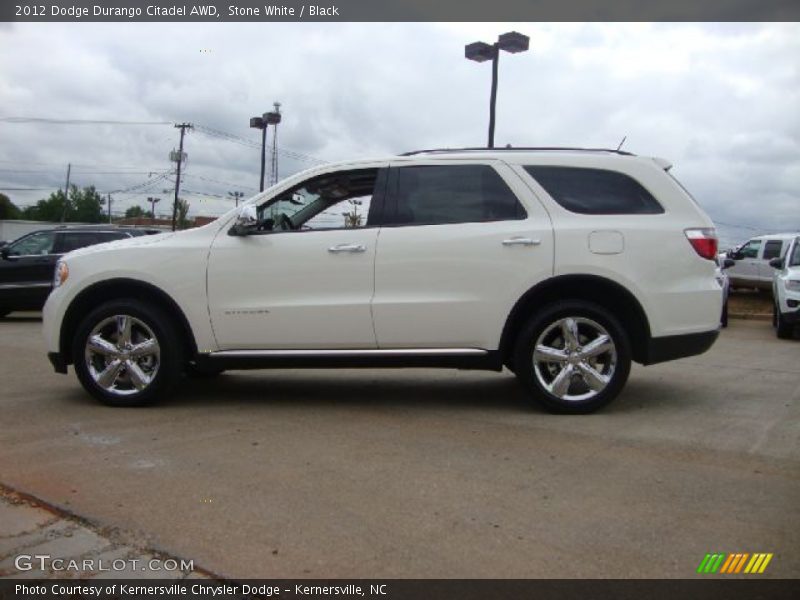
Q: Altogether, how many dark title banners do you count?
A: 2